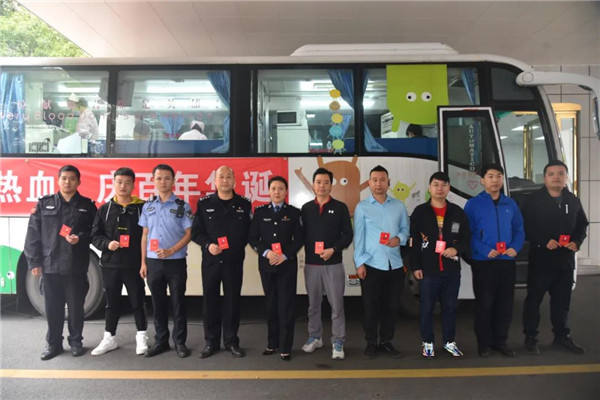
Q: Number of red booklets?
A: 10